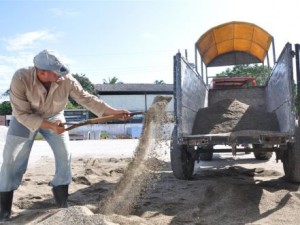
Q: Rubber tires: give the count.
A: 4